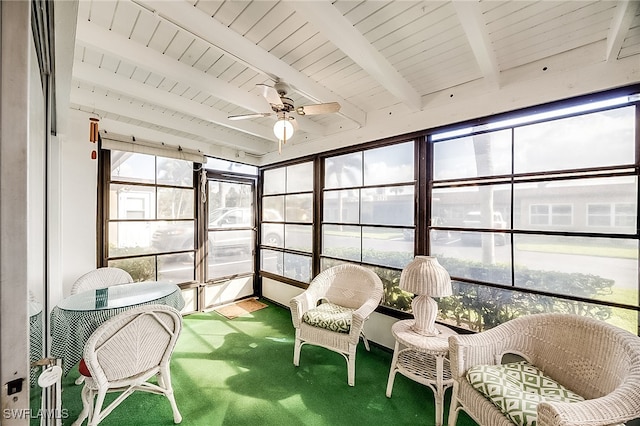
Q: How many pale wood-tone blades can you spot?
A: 4